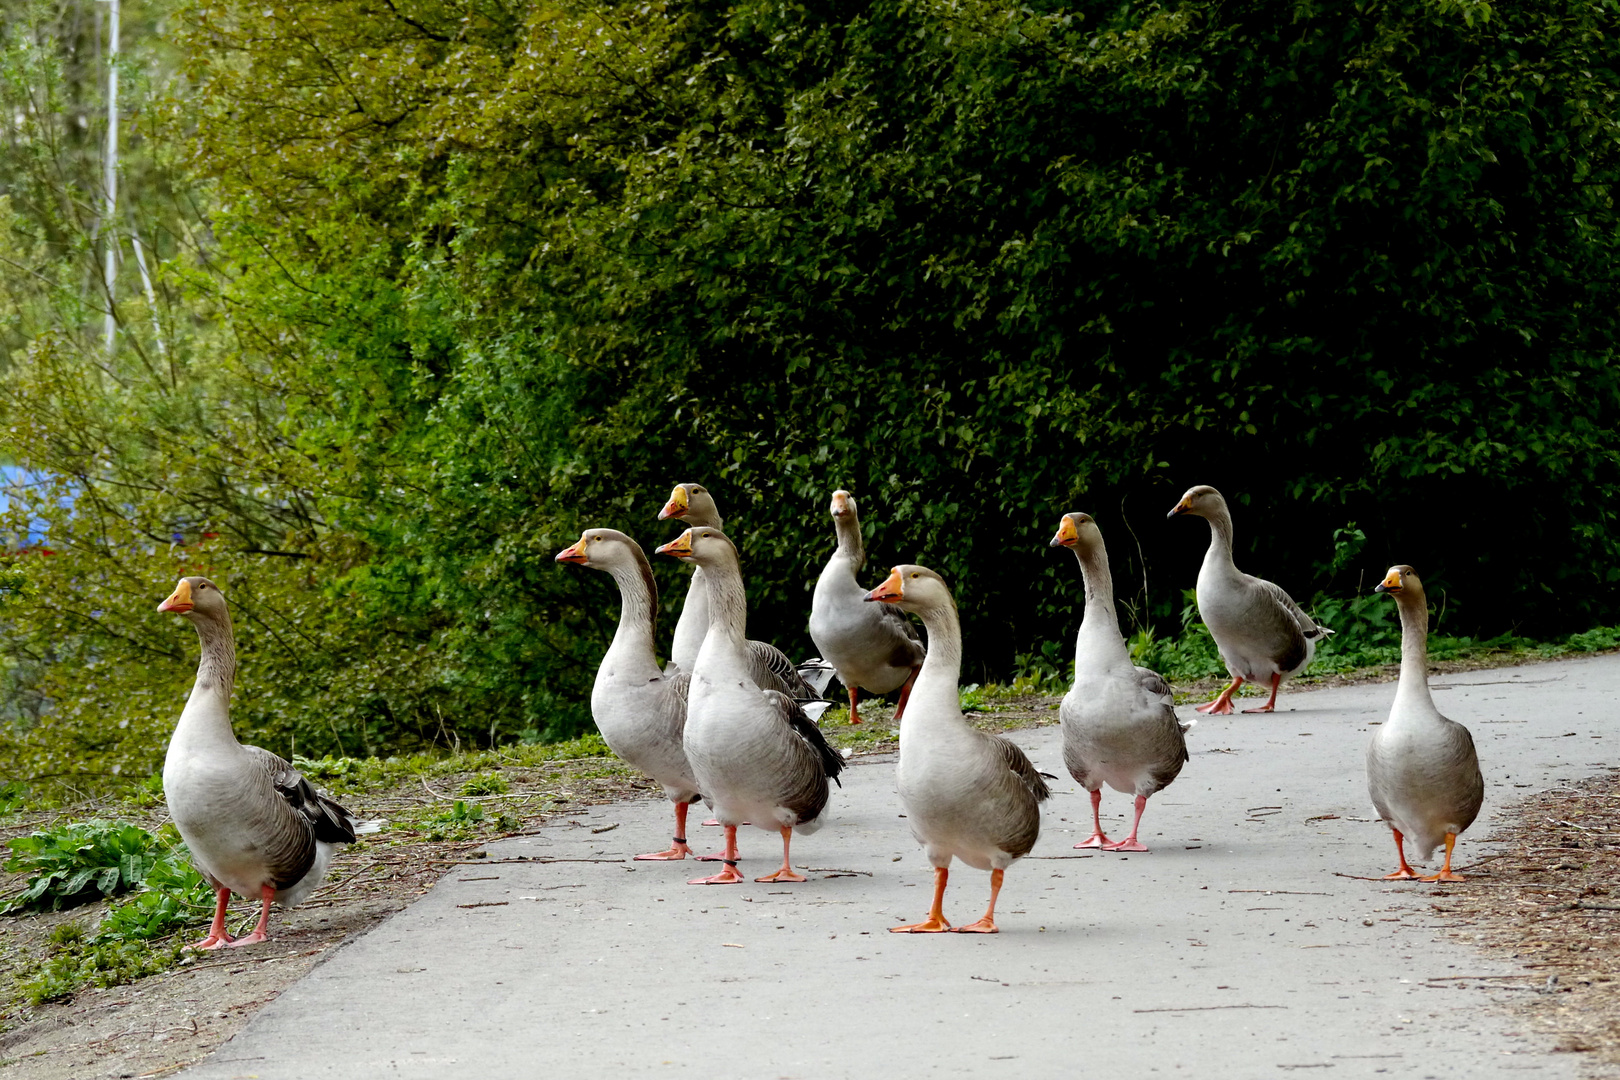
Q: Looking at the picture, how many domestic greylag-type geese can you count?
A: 9